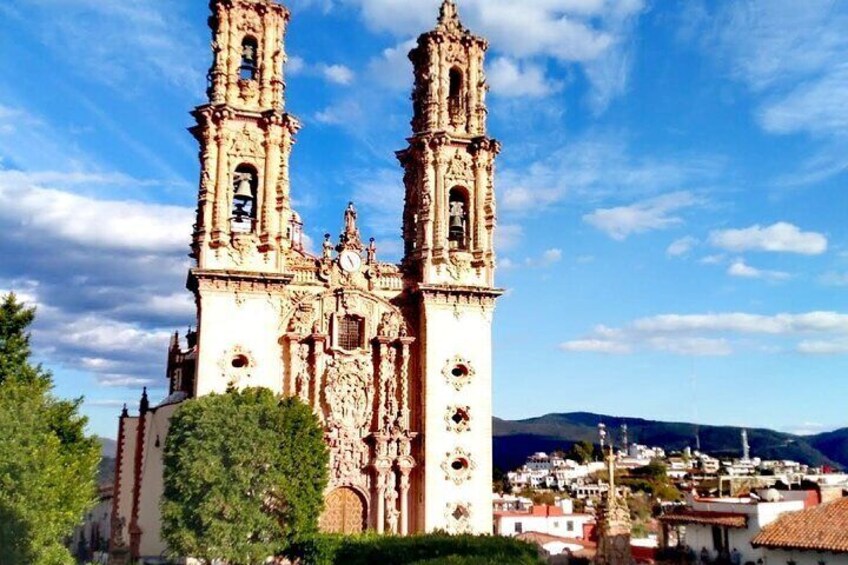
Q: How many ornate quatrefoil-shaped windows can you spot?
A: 5